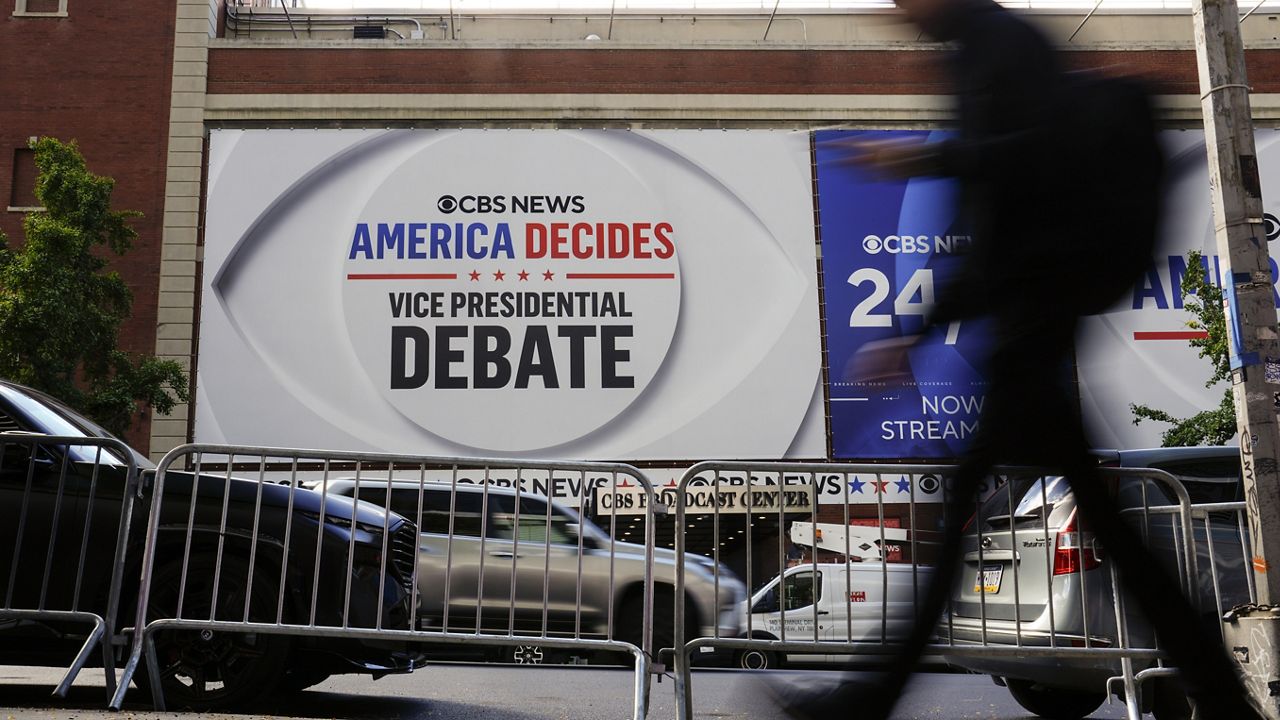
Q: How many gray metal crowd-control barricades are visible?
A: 4